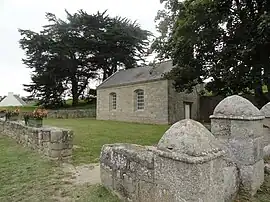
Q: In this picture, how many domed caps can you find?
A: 3